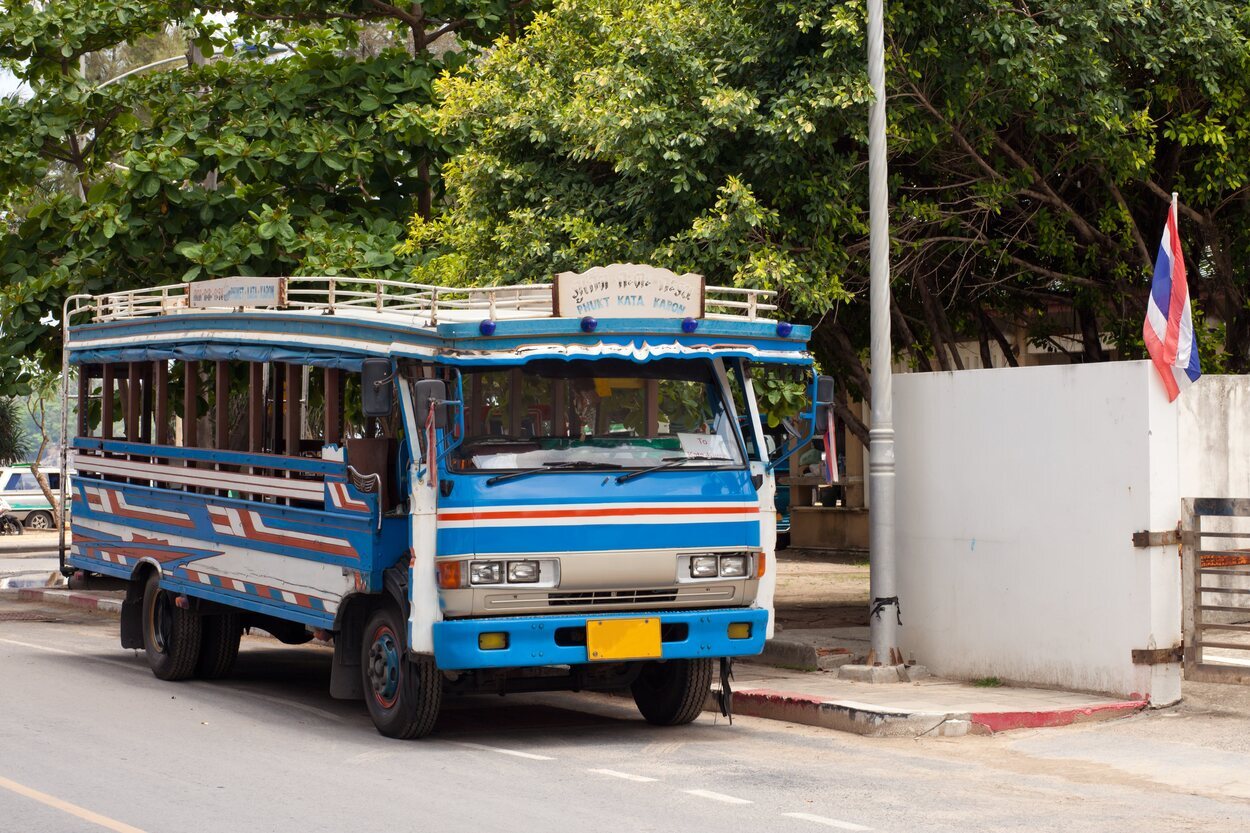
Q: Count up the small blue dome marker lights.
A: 4